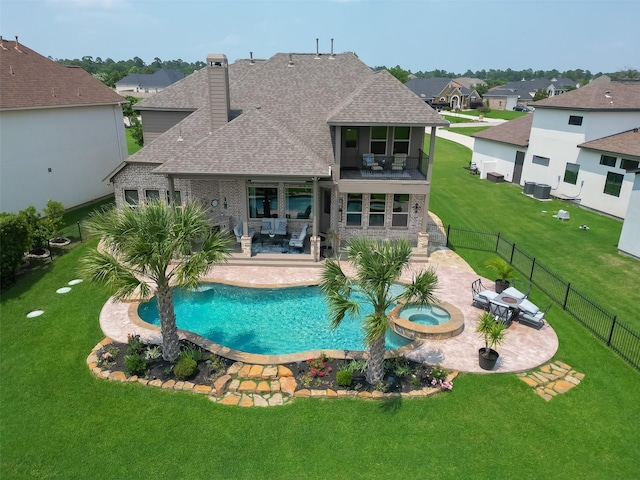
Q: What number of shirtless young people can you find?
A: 0